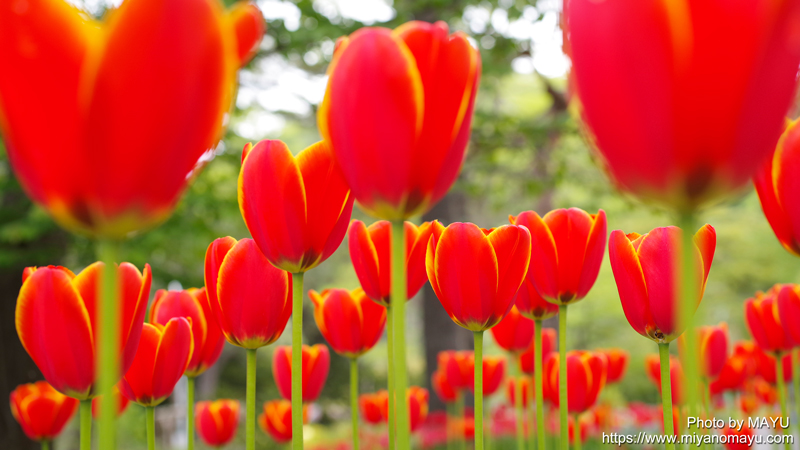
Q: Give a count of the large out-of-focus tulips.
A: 2